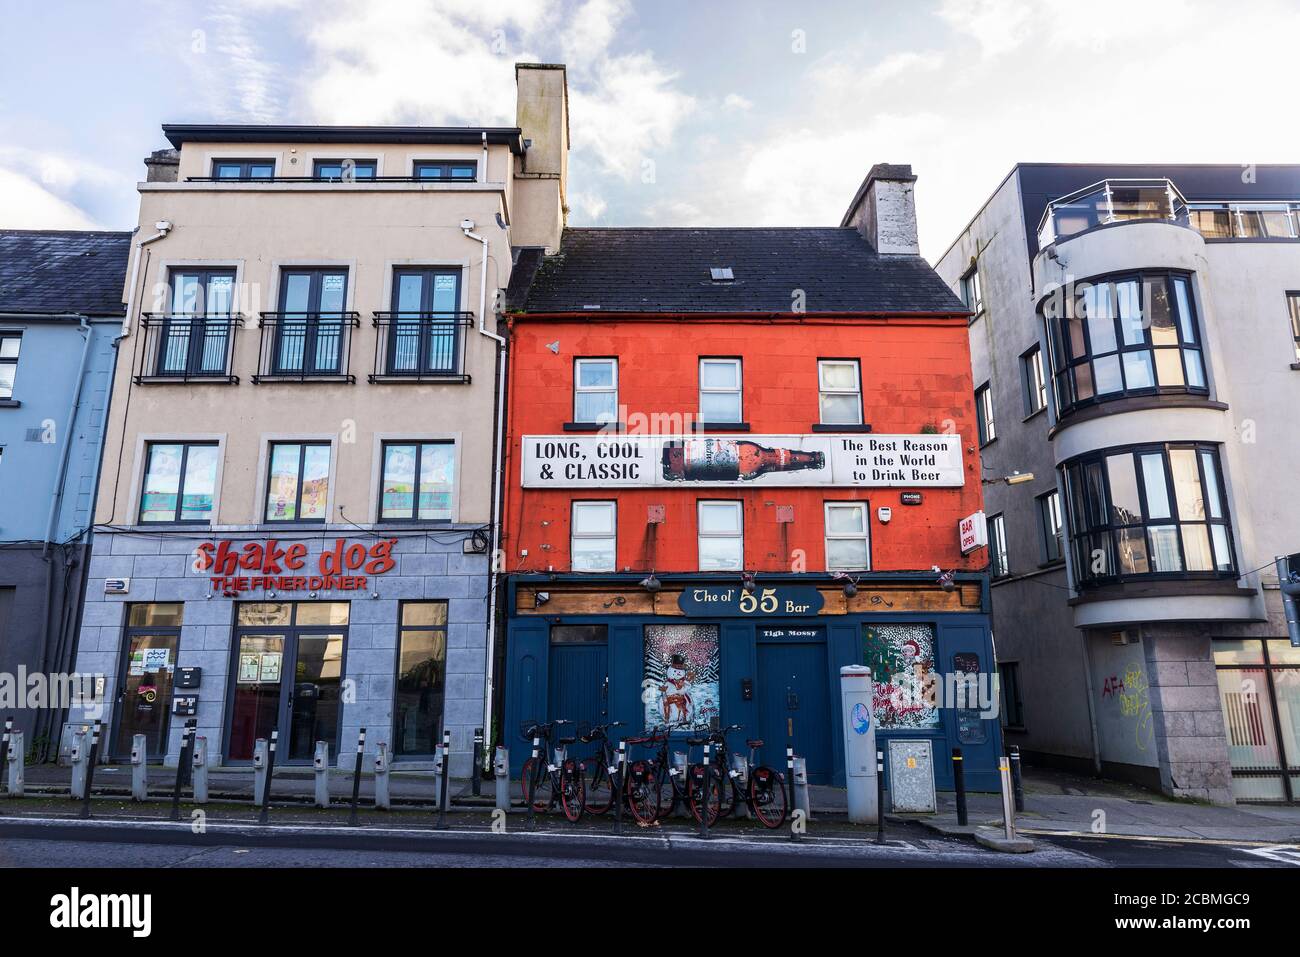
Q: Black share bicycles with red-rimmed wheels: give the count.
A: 4